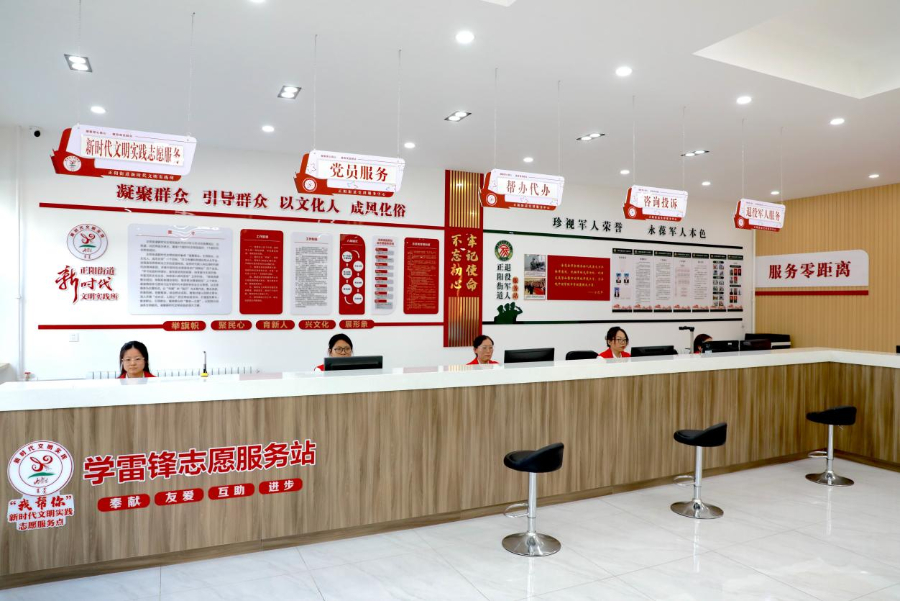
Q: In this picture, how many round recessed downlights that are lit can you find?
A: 13